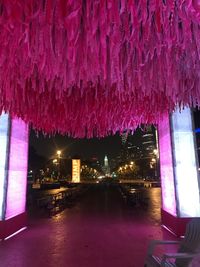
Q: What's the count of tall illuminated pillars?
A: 2